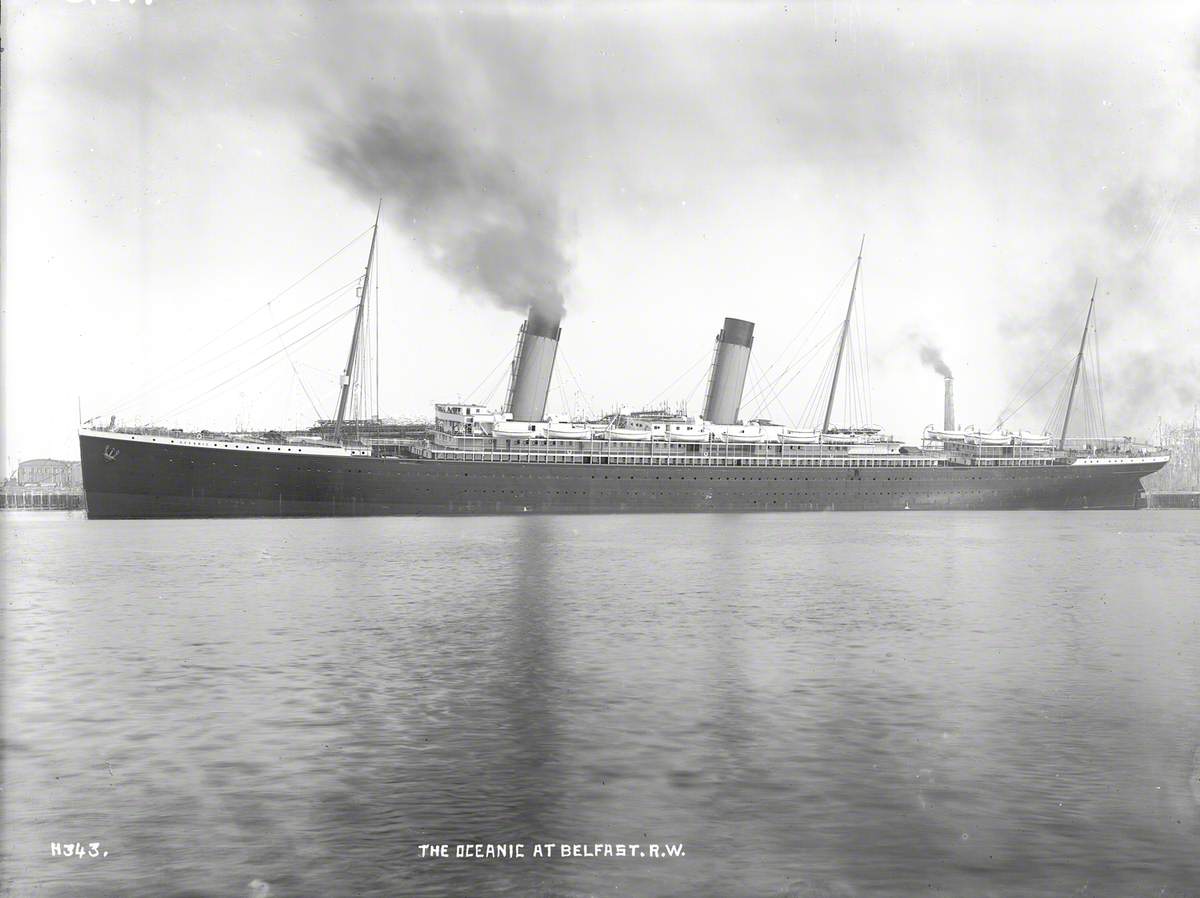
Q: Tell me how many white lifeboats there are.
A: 10